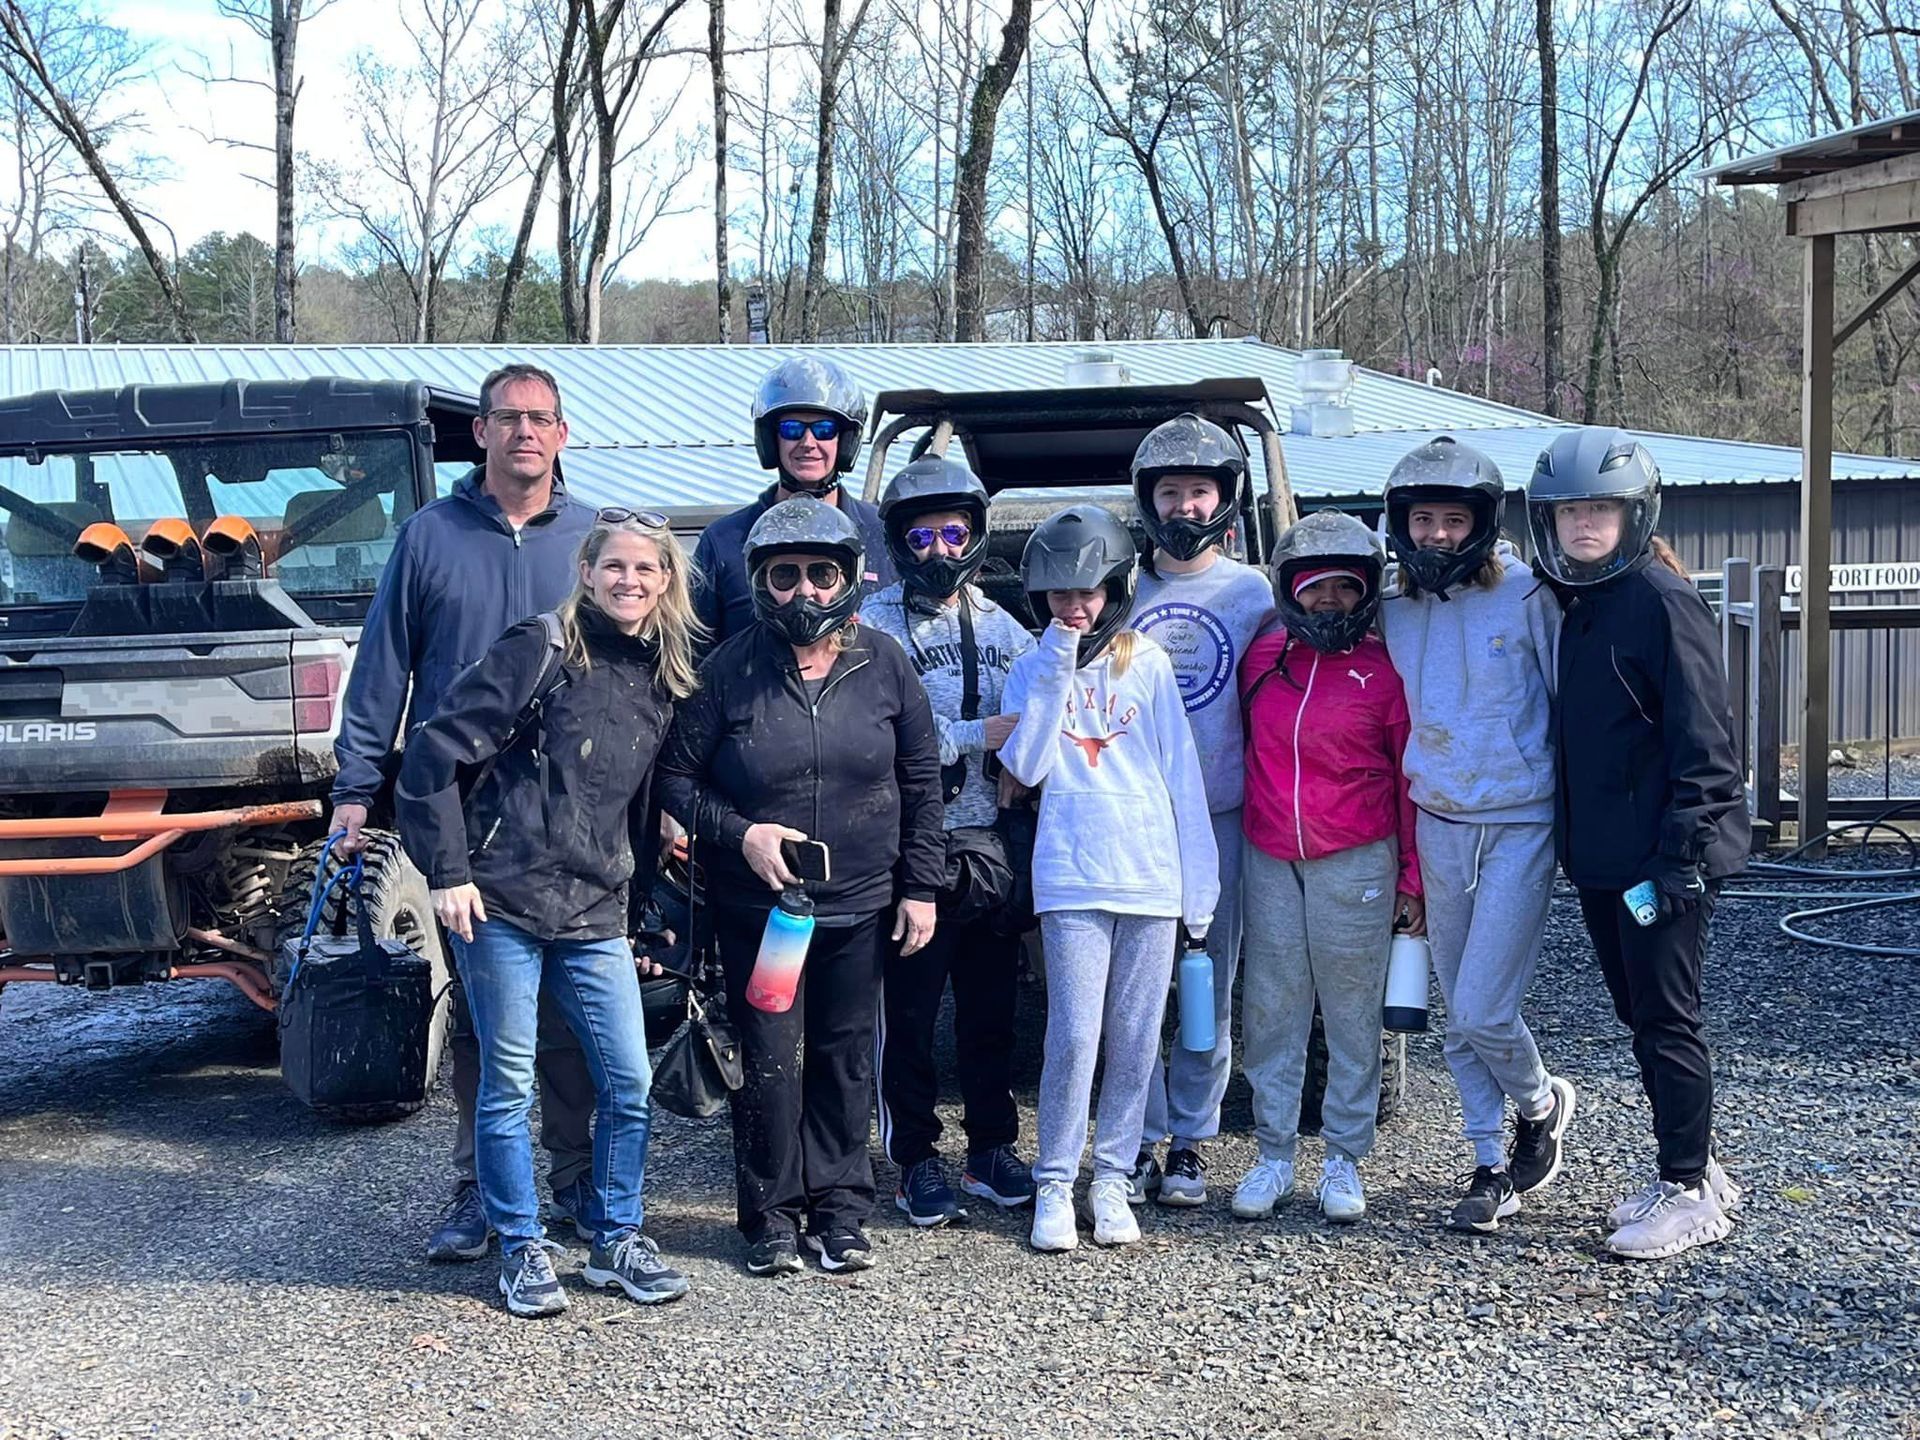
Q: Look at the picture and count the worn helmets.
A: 8